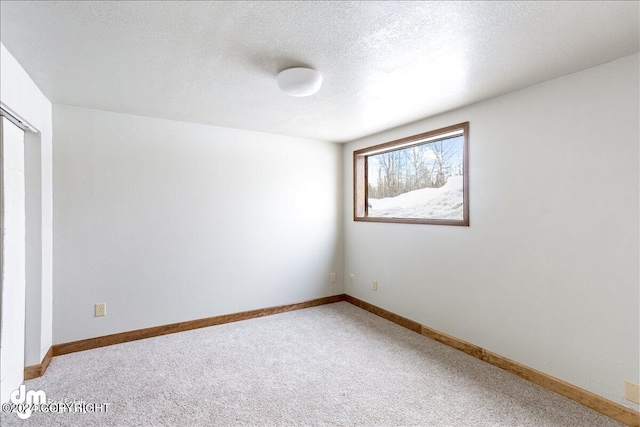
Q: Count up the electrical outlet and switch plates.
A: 5